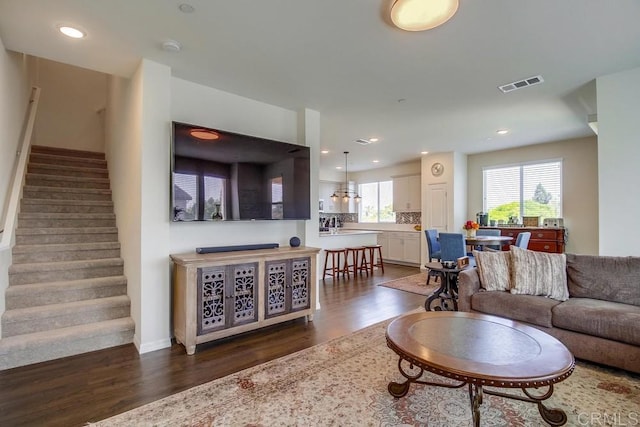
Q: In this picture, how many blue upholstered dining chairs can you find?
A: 4